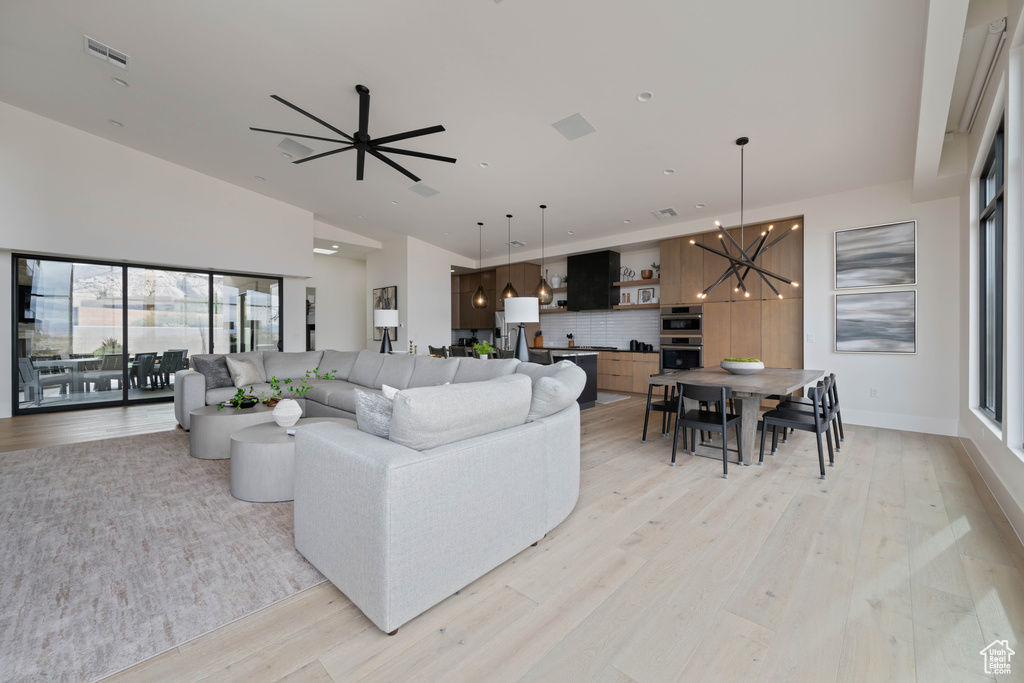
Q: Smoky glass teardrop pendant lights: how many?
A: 3